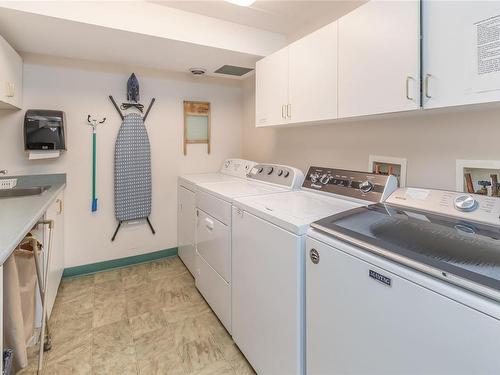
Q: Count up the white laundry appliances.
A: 4